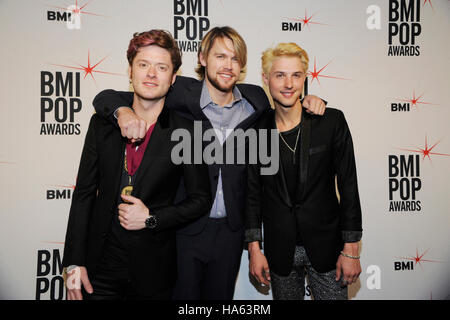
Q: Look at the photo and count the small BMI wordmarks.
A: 5